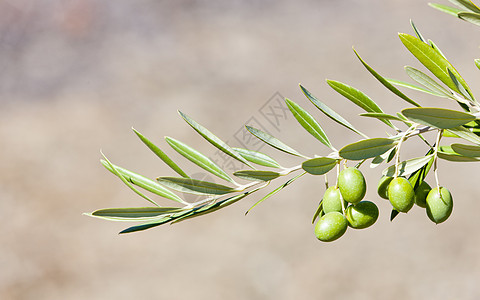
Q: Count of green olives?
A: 8